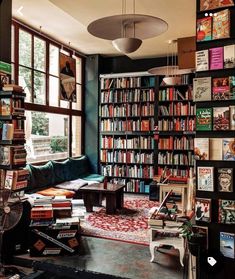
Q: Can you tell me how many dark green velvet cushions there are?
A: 3